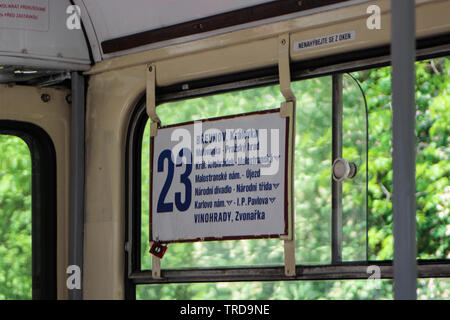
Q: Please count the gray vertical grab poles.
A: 2